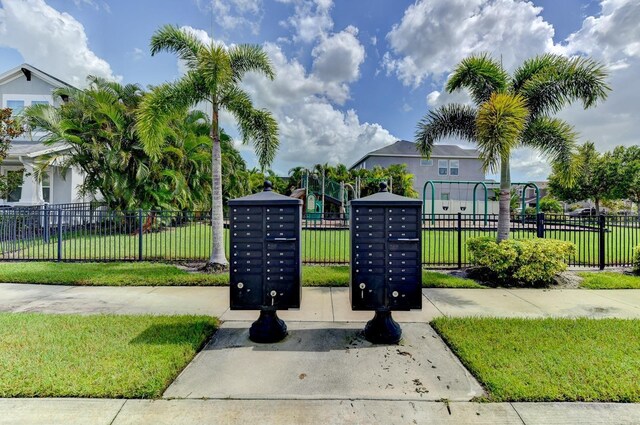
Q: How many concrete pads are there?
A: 1